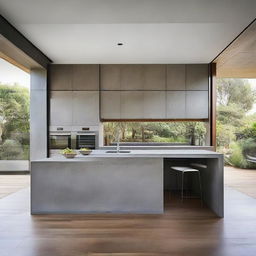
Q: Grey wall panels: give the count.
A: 14